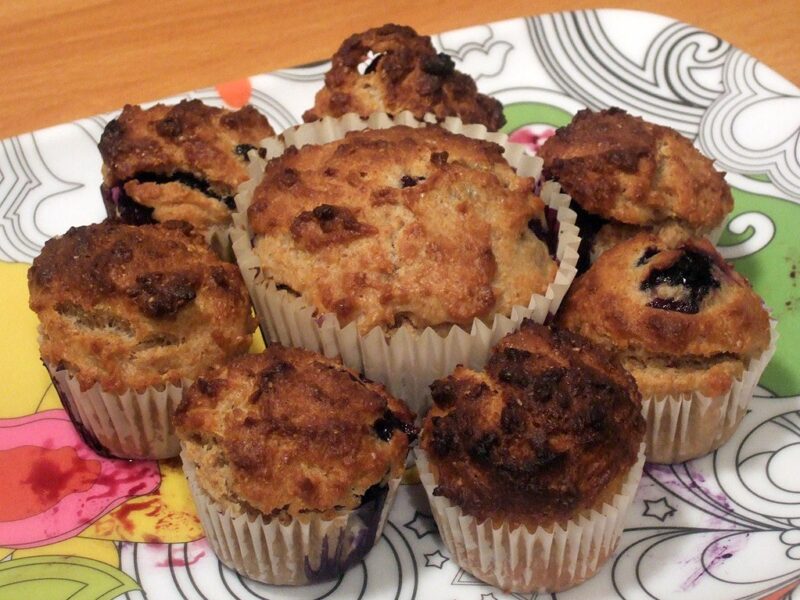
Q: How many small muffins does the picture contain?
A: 7